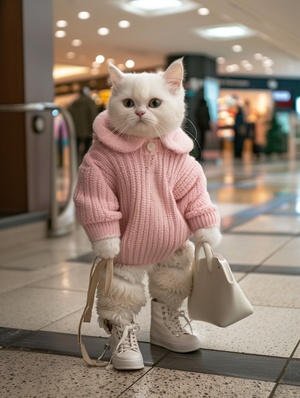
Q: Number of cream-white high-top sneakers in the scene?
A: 2